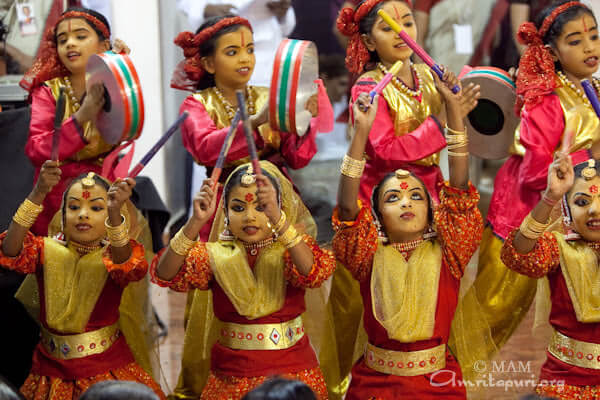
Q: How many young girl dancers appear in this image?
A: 8